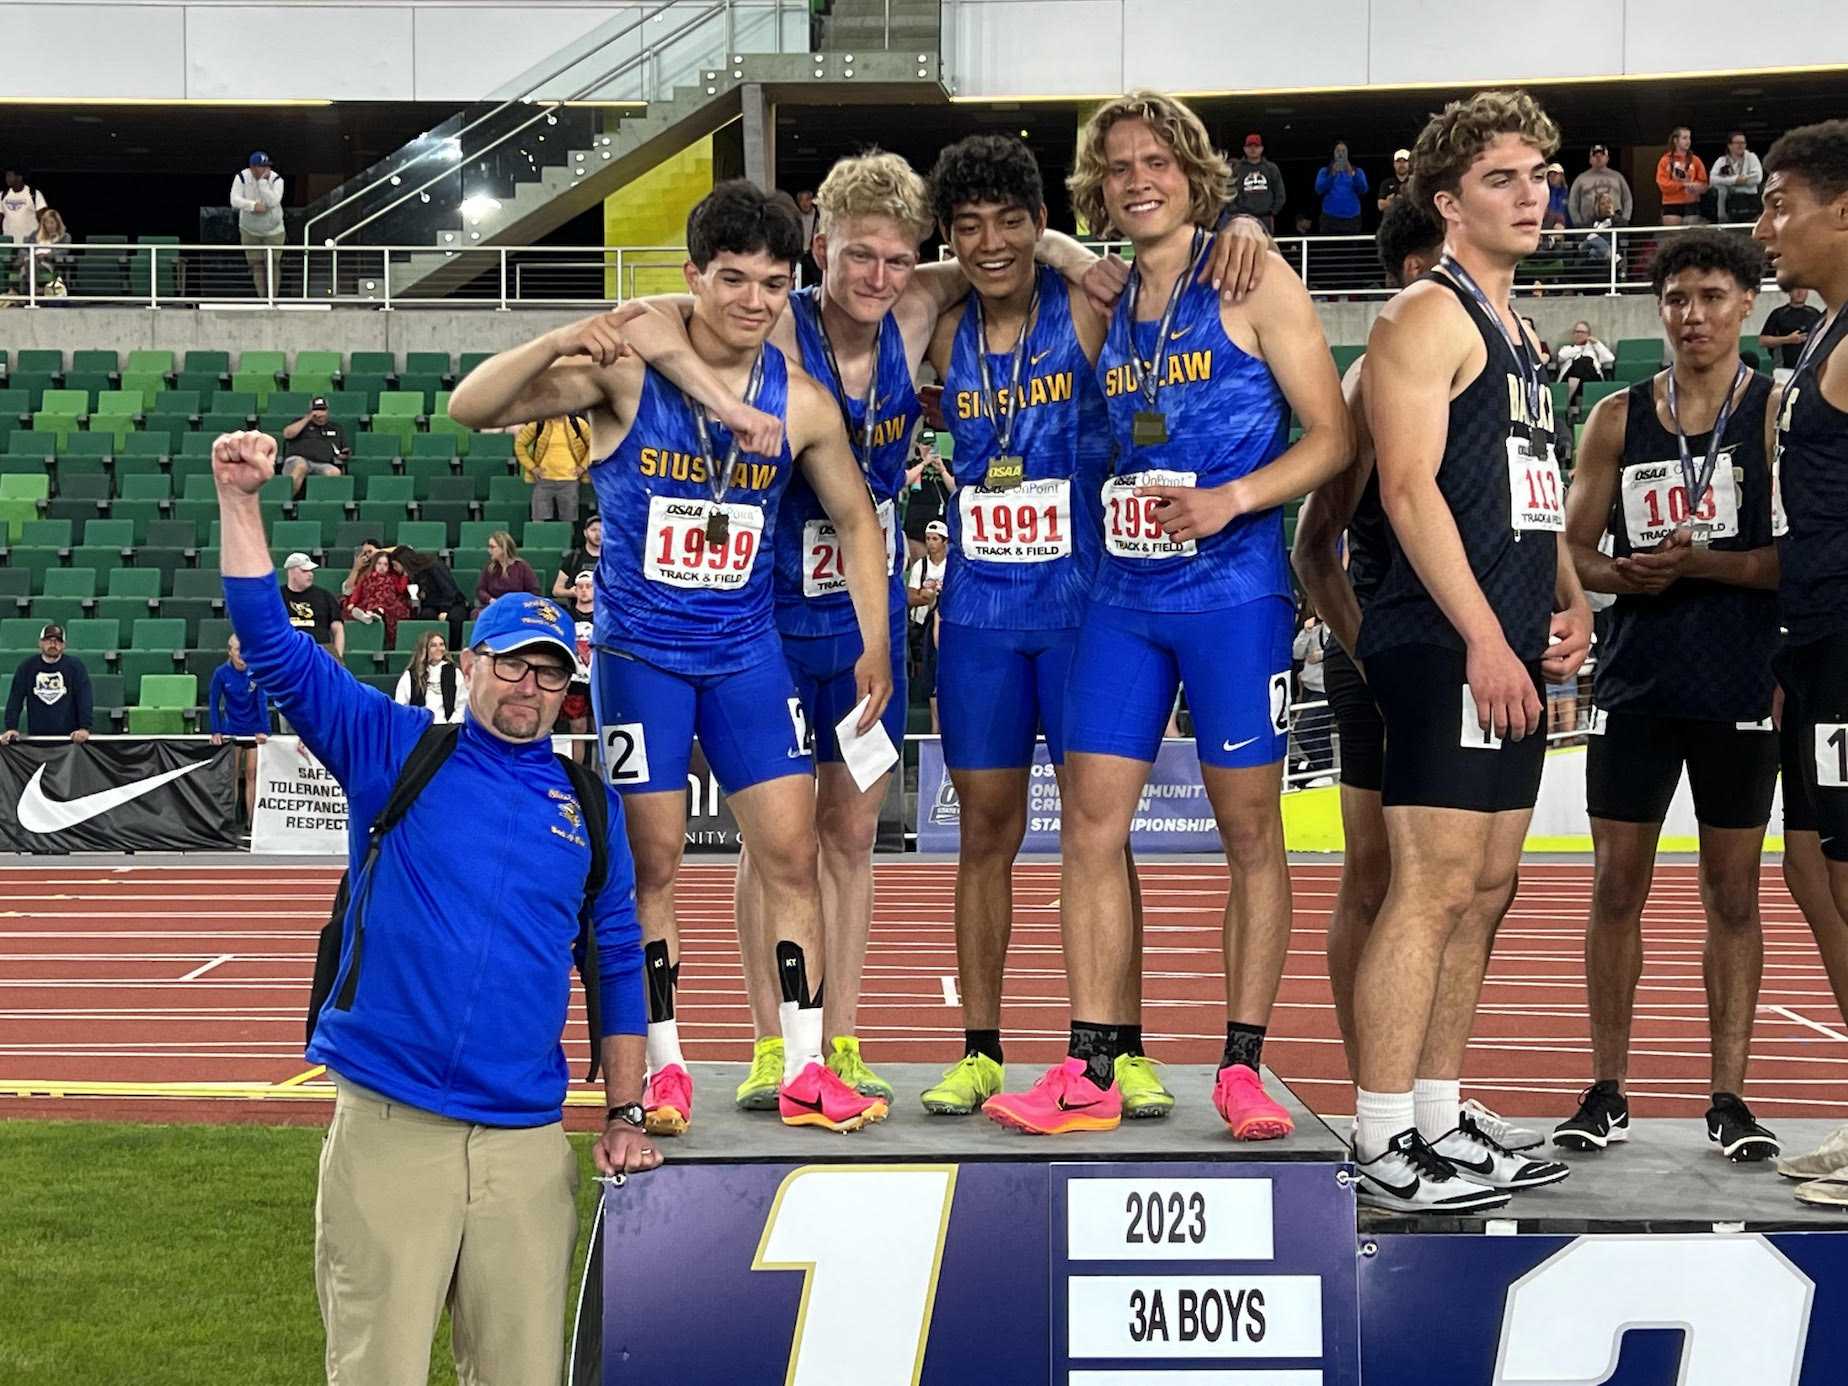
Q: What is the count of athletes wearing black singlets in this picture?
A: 4